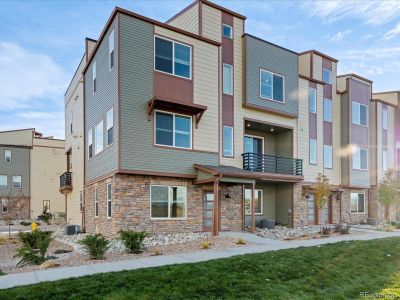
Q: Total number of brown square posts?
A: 2